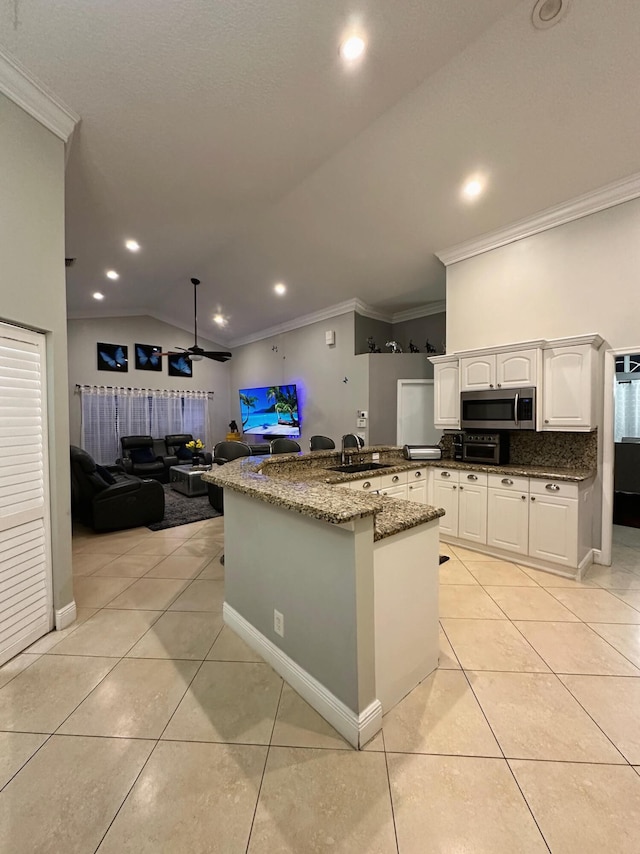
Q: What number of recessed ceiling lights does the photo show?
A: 7